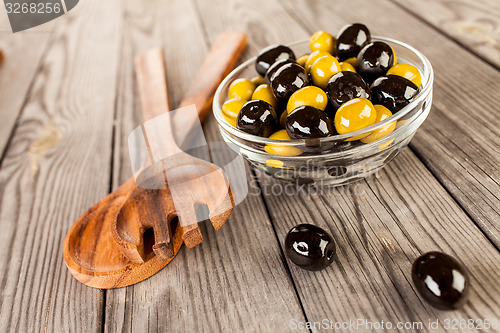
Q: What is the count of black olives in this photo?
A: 11